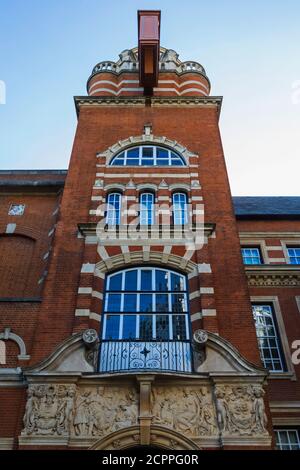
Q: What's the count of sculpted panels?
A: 4